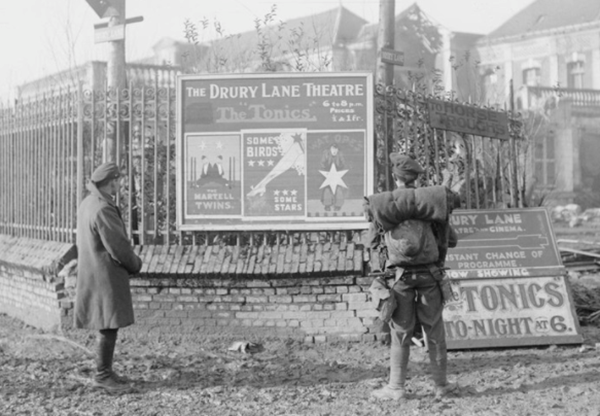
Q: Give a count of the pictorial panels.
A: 3